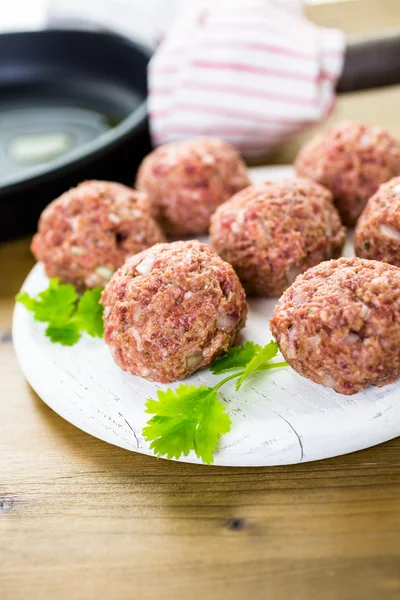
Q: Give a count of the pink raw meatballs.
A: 7